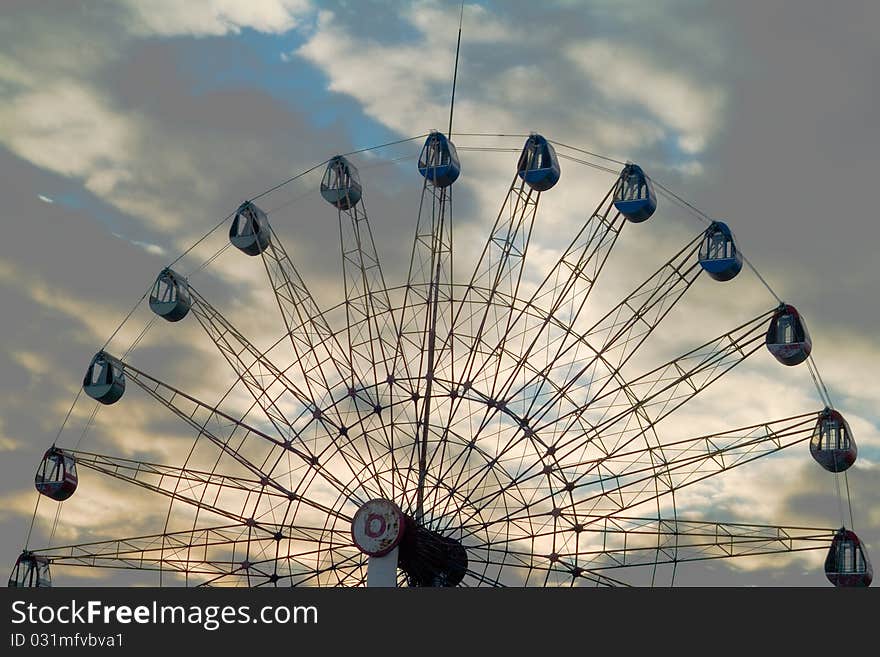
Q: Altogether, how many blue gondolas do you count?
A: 4